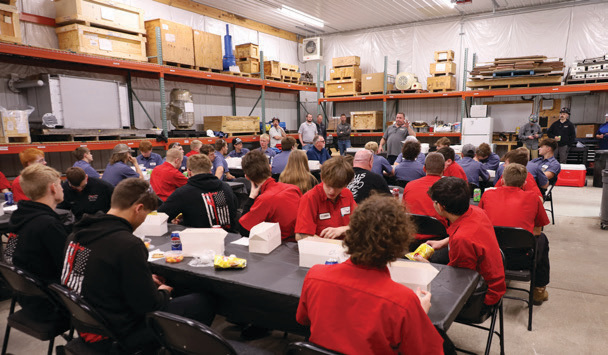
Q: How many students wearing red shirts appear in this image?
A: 12